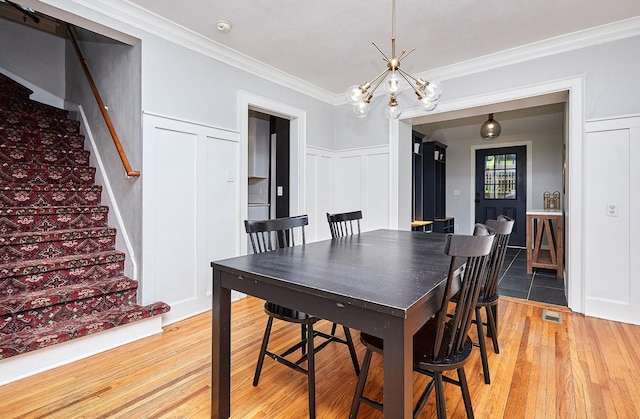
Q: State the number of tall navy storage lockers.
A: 2